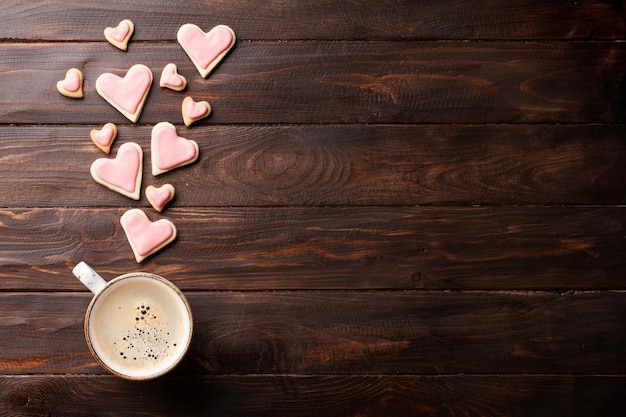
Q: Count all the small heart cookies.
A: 6